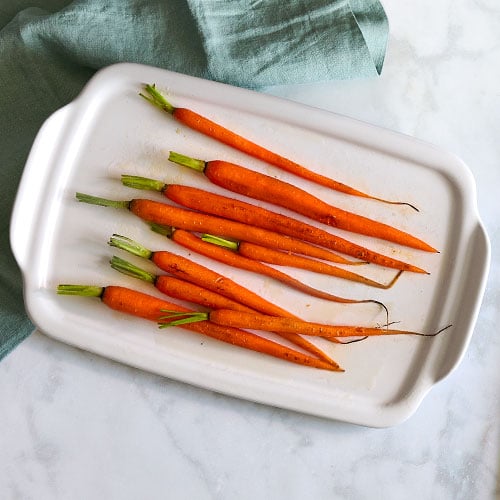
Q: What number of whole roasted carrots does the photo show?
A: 10